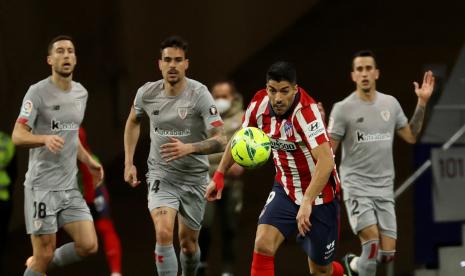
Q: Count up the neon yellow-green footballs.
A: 1